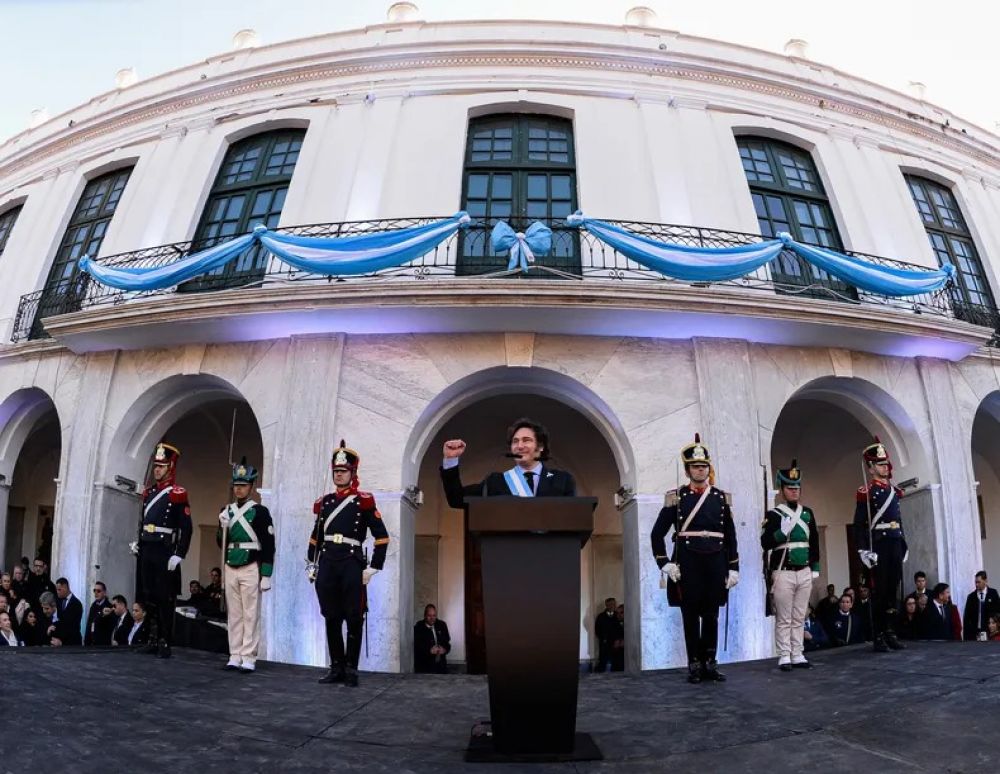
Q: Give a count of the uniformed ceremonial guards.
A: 6